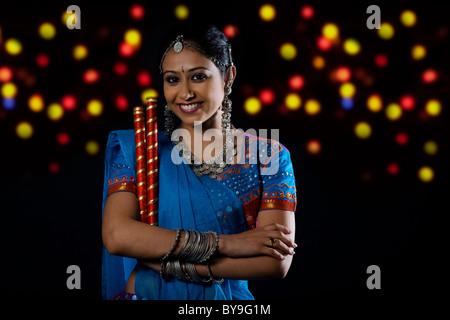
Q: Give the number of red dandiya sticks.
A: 2